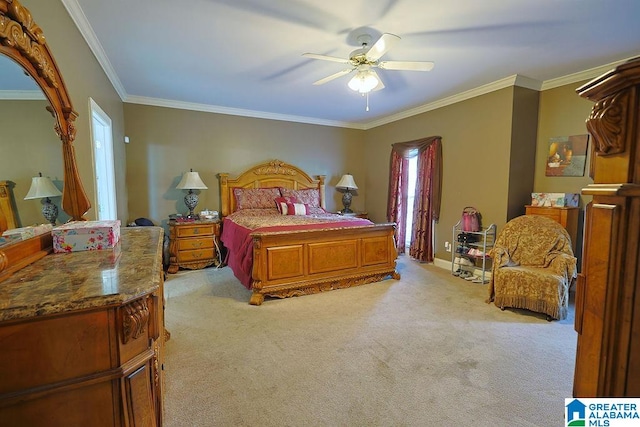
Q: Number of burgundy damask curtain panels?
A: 2